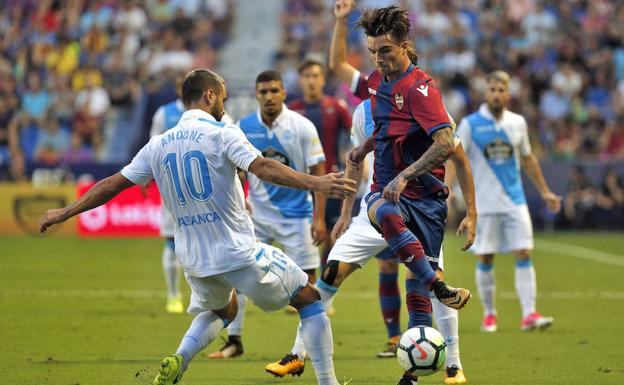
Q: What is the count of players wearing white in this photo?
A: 5